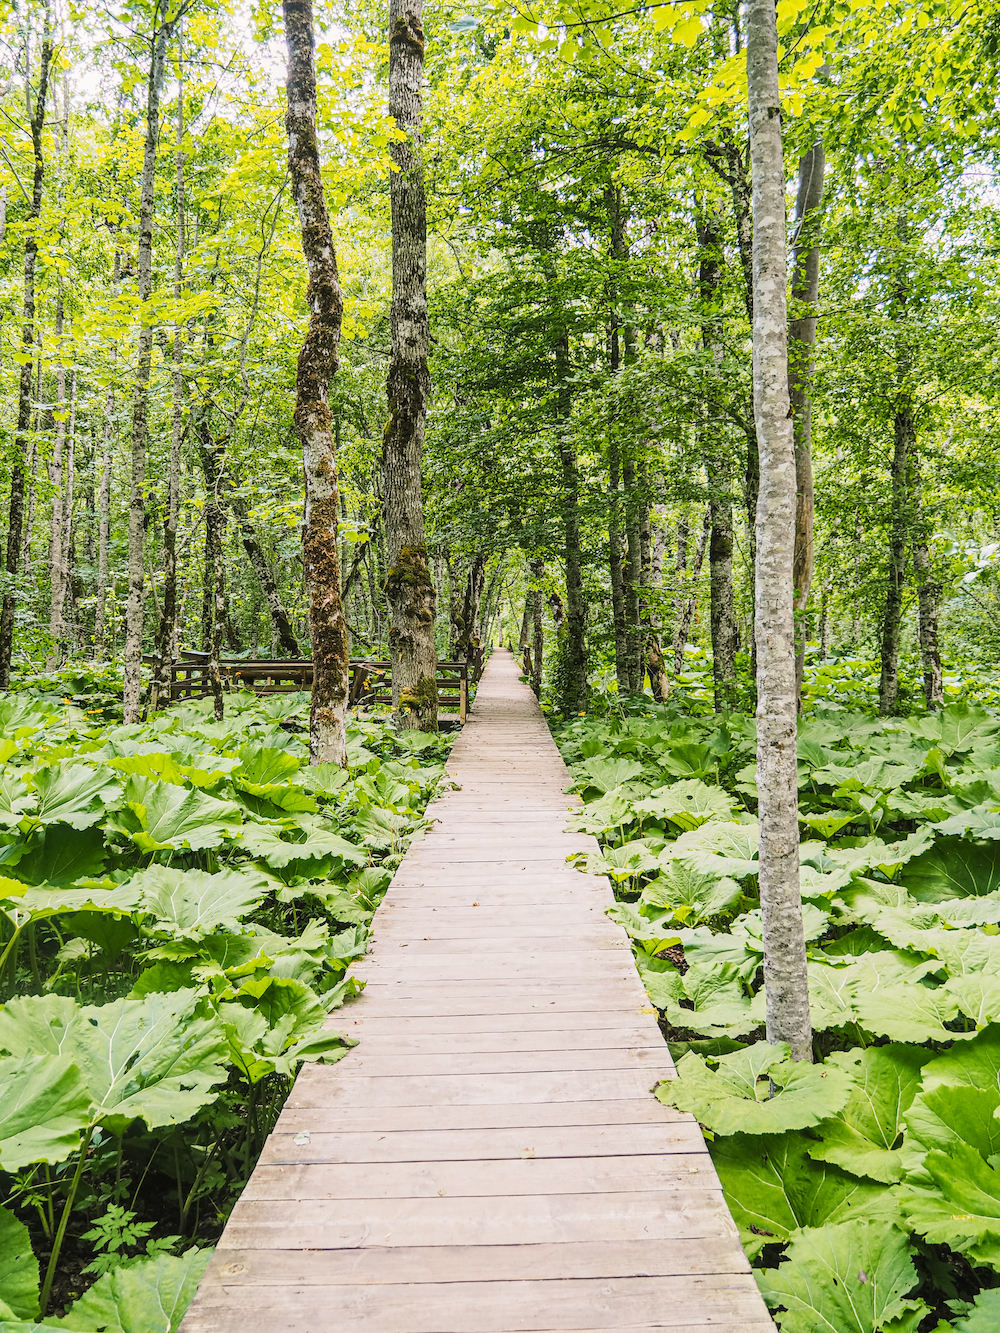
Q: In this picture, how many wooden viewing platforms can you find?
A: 1